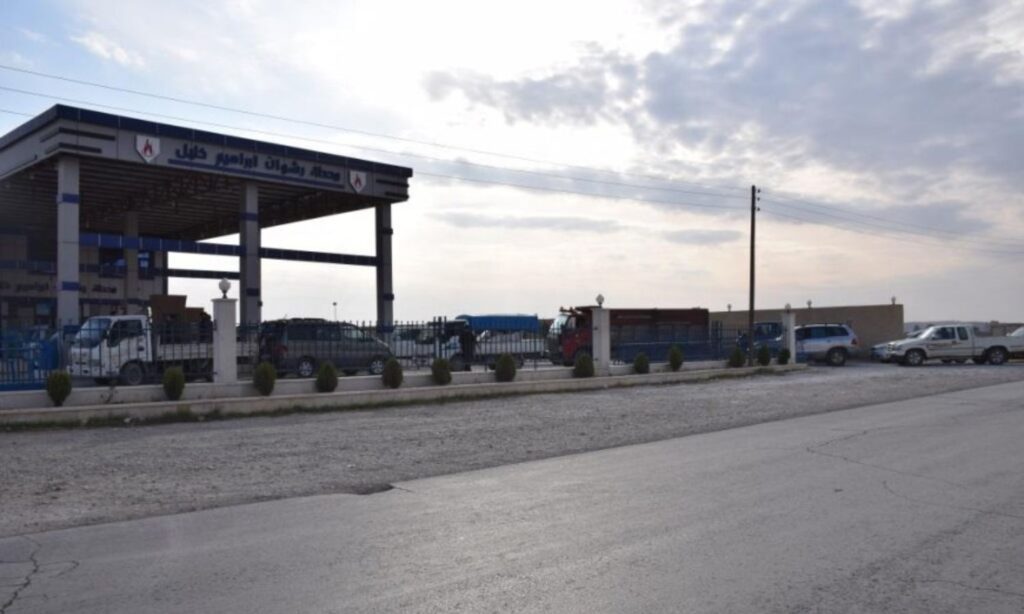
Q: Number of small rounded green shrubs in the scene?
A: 13